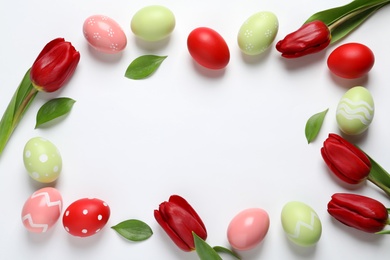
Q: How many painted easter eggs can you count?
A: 11